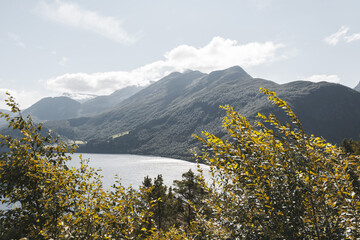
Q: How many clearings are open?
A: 2